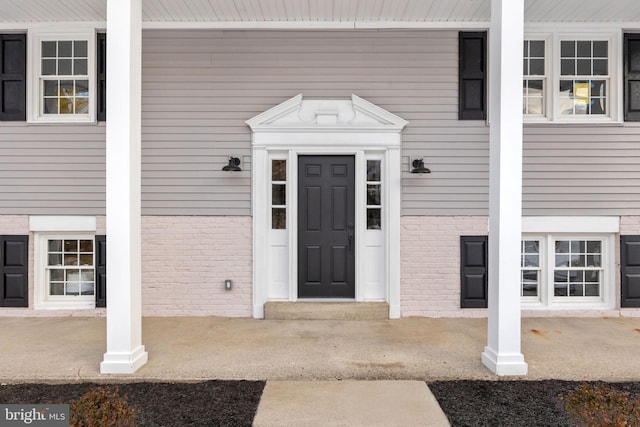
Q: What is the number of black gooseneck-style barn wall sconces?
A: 2